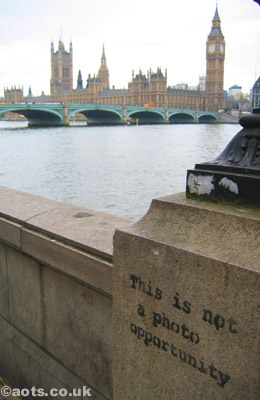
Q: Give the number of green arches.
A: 5